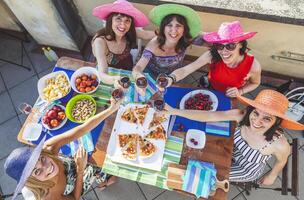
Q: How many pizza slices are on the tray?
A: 7